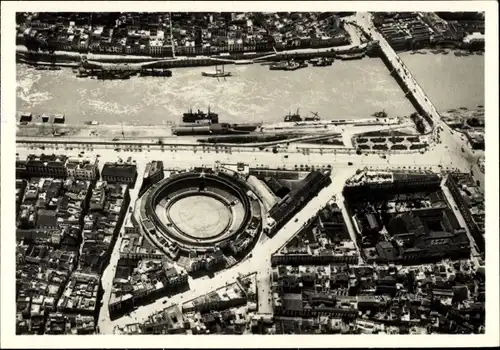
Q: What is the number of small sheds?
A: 3